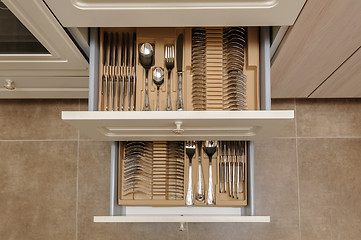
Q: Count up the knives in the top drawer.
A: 7